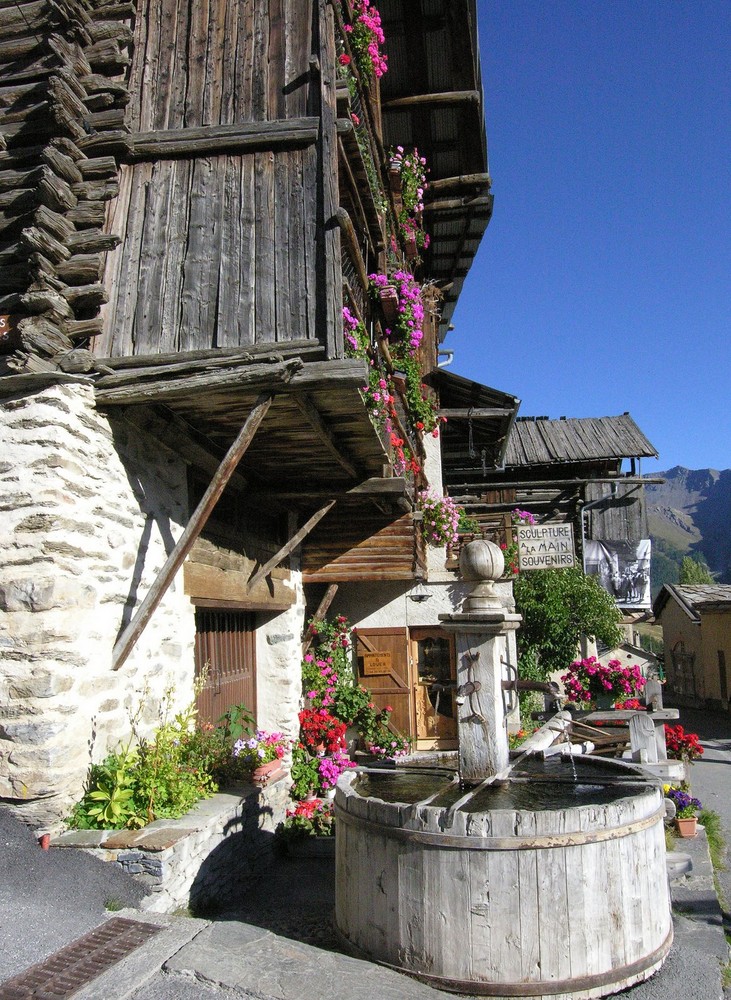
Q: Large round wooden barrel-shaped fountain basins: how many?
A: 1